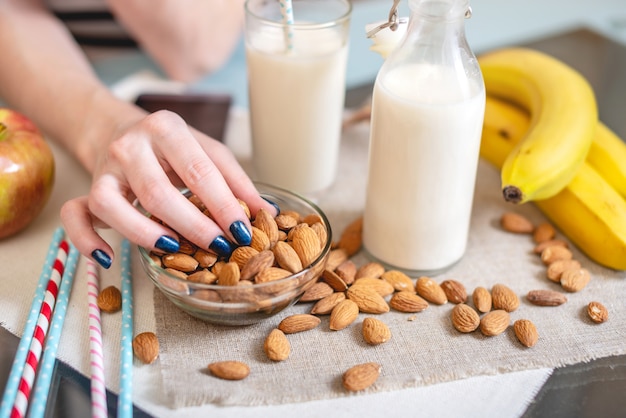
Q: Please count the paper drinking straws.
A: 6